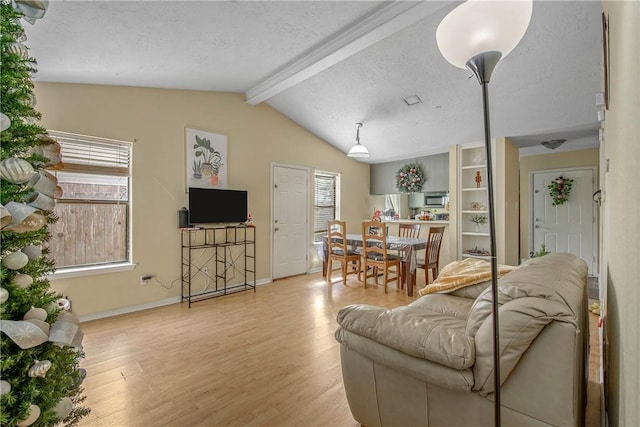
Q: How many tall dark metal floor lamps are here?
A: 1